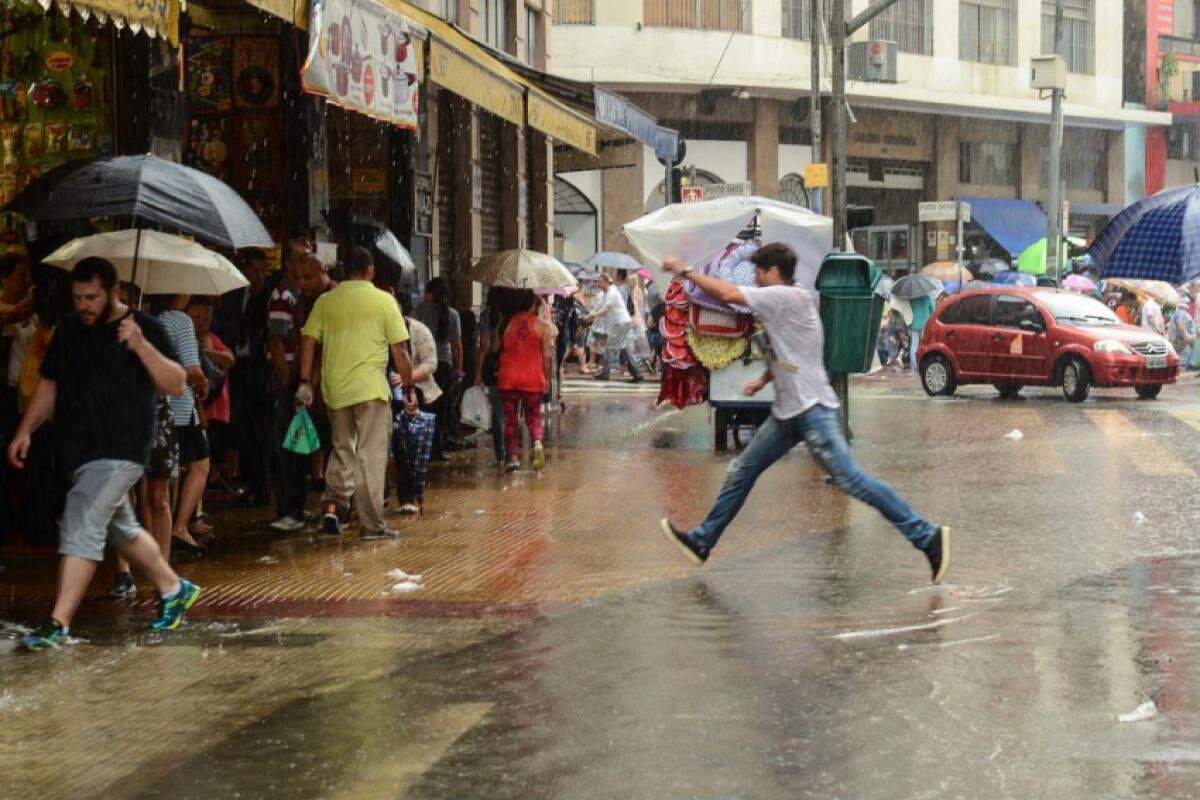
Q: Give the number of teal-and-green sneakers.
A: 2